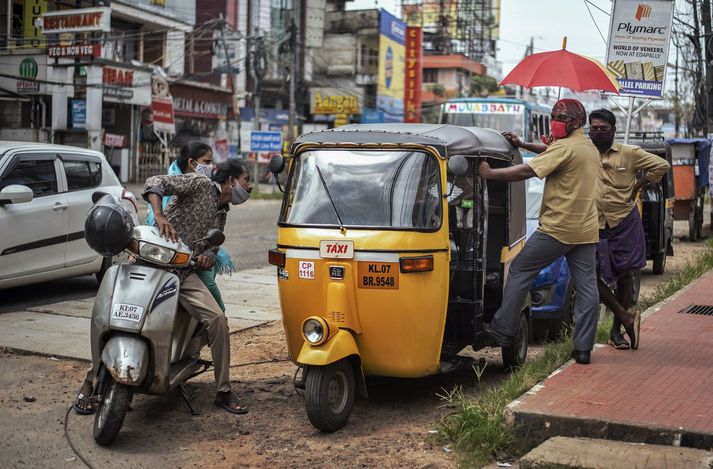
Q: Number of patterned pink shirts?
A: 0